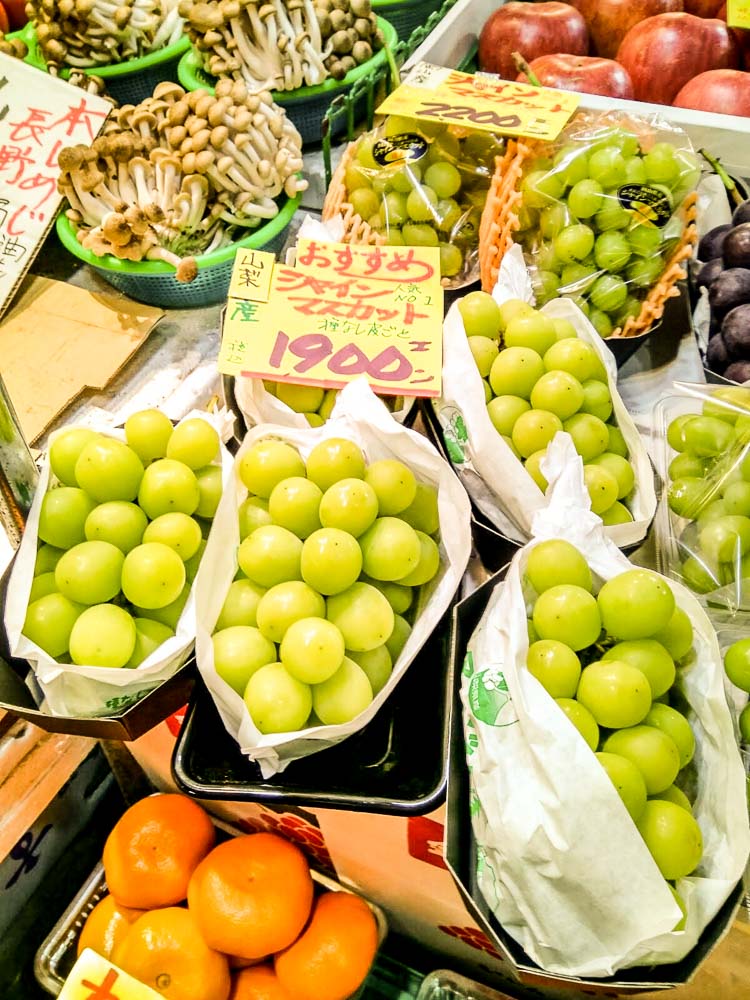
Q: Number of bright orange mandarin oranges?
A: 6